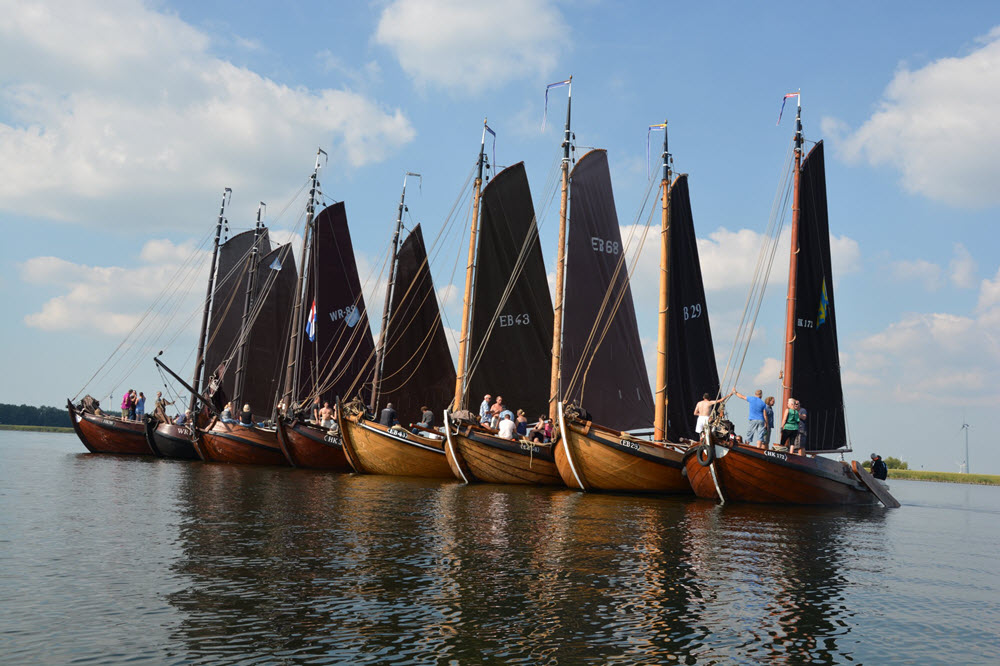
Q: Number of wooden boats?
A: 8